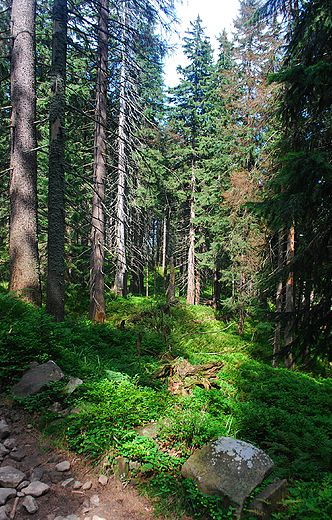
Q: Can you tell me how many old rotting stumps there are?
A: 1